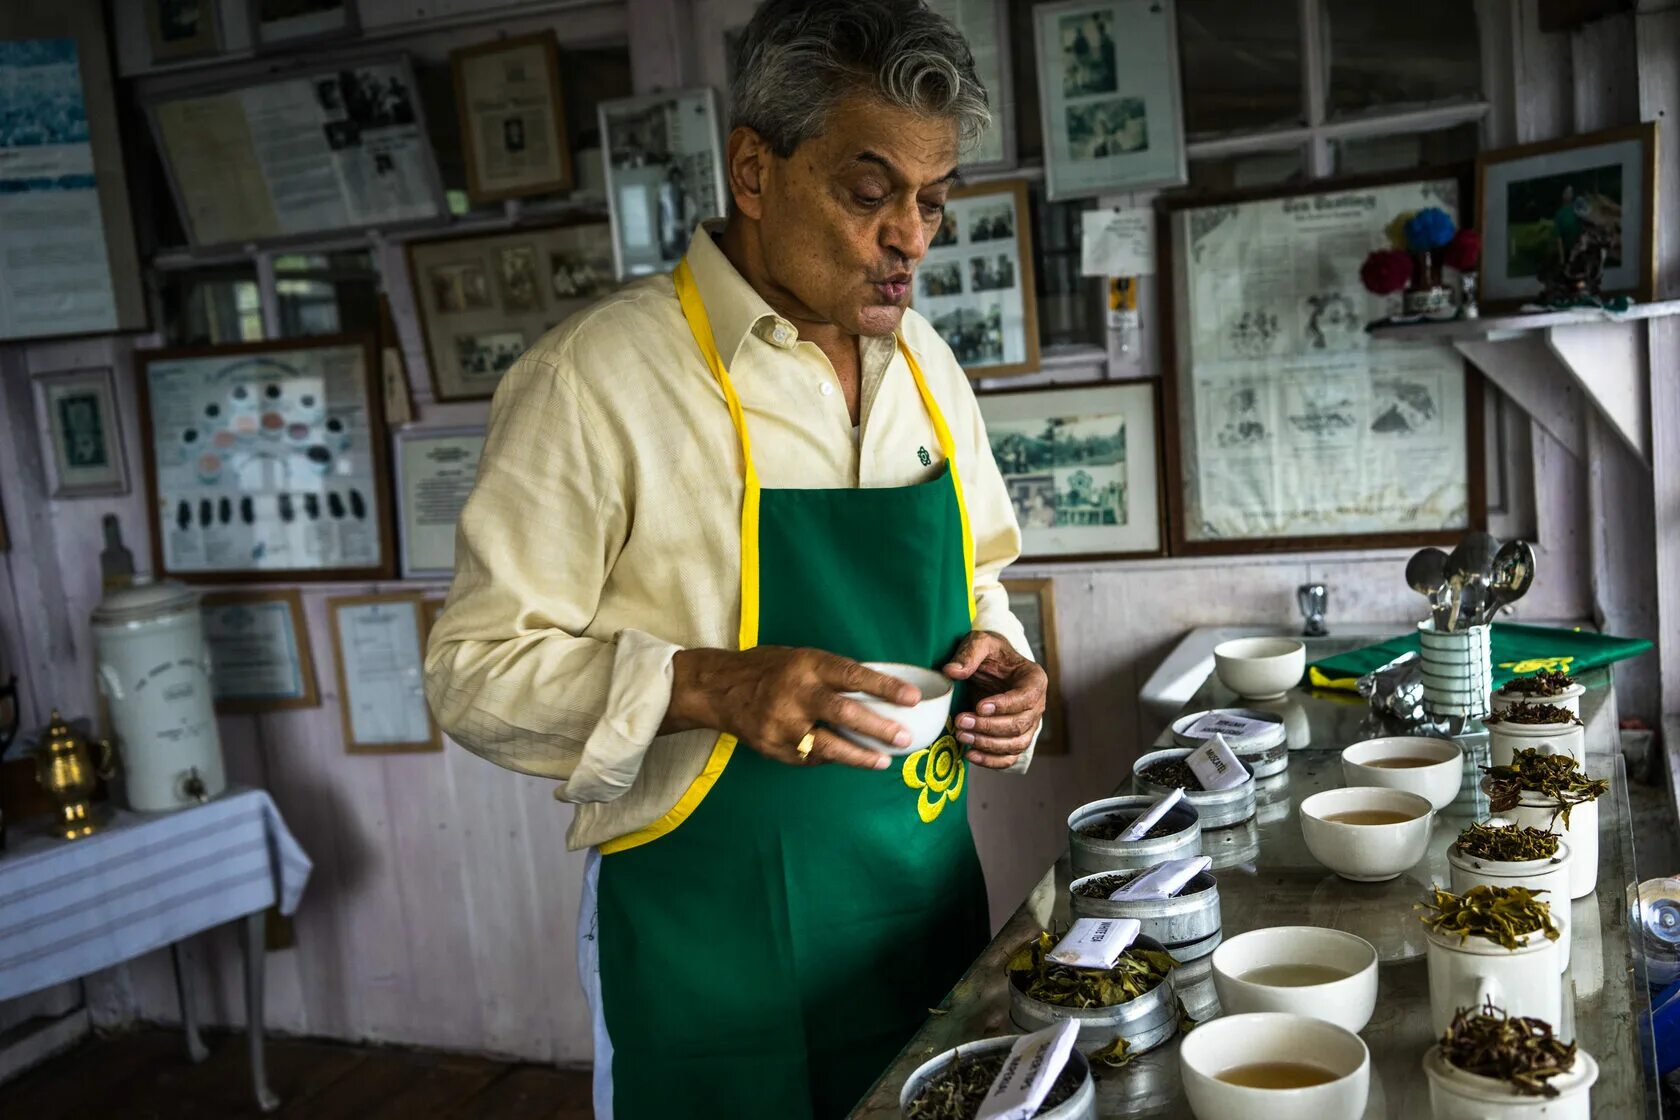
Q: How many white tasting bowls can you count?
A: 6